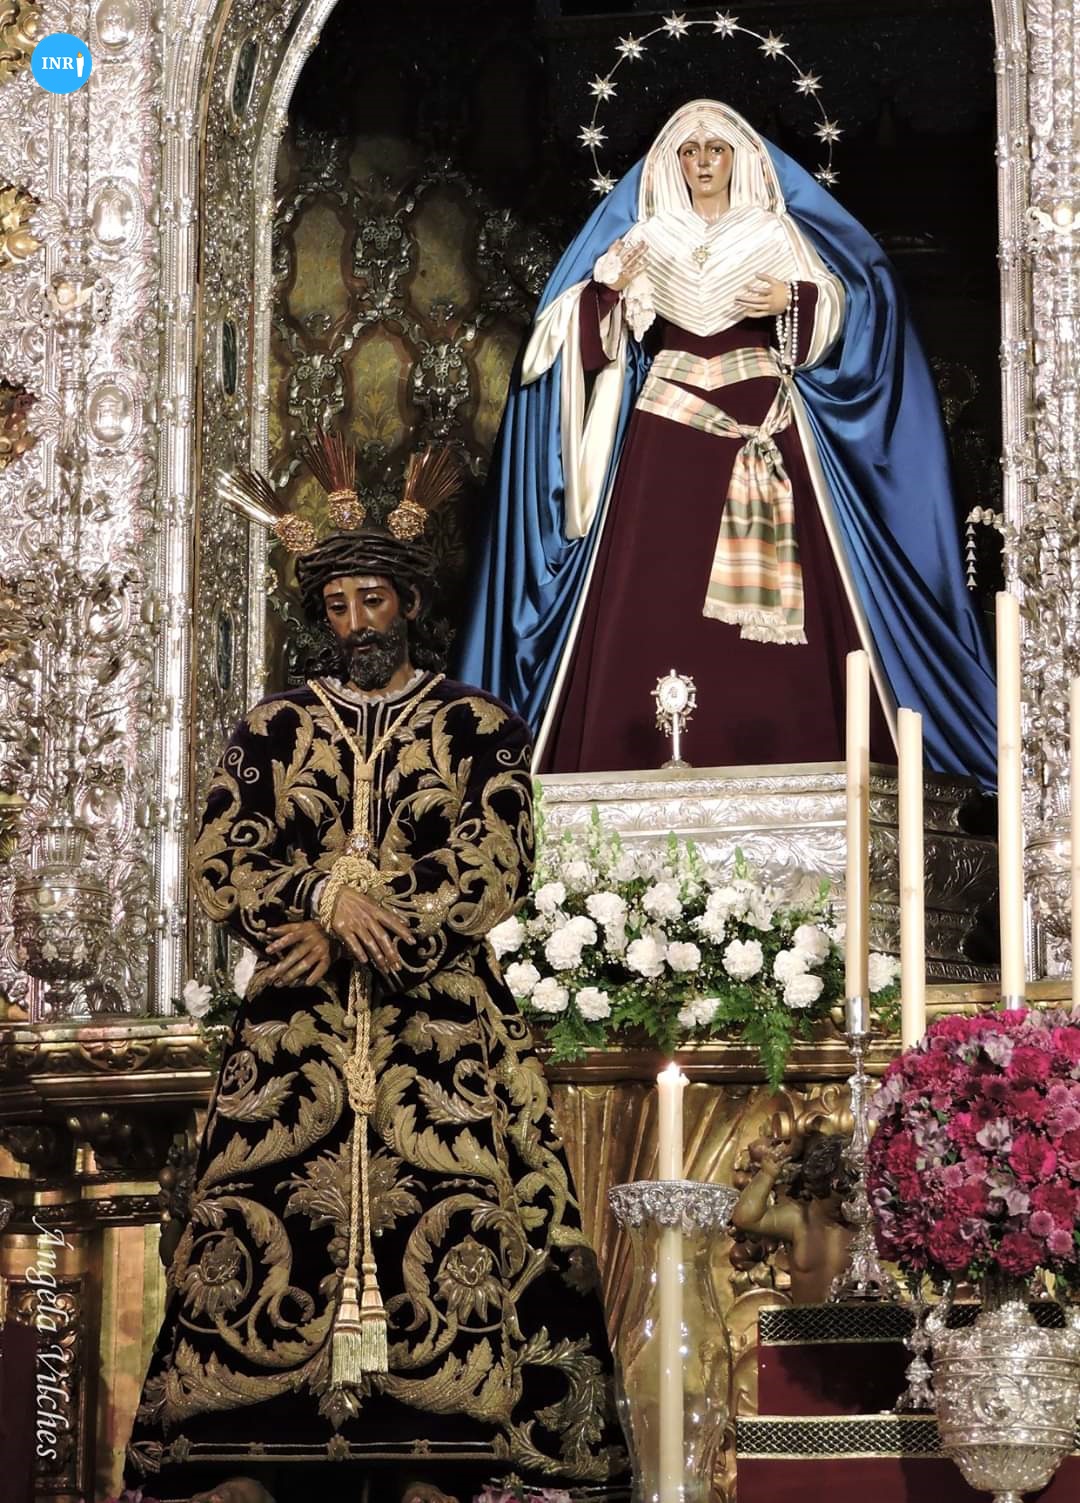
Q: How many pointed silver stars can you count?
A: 10